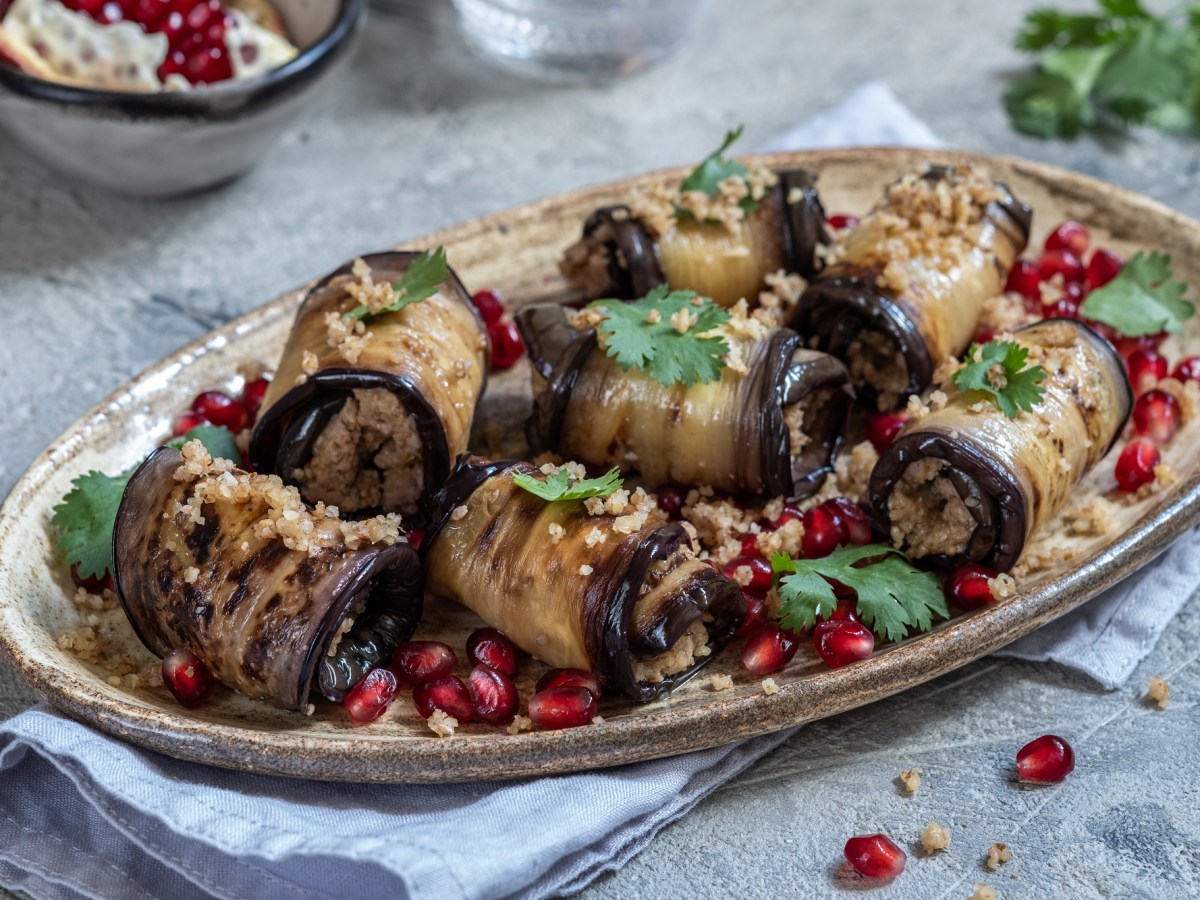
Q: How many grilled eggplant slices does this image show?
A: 7